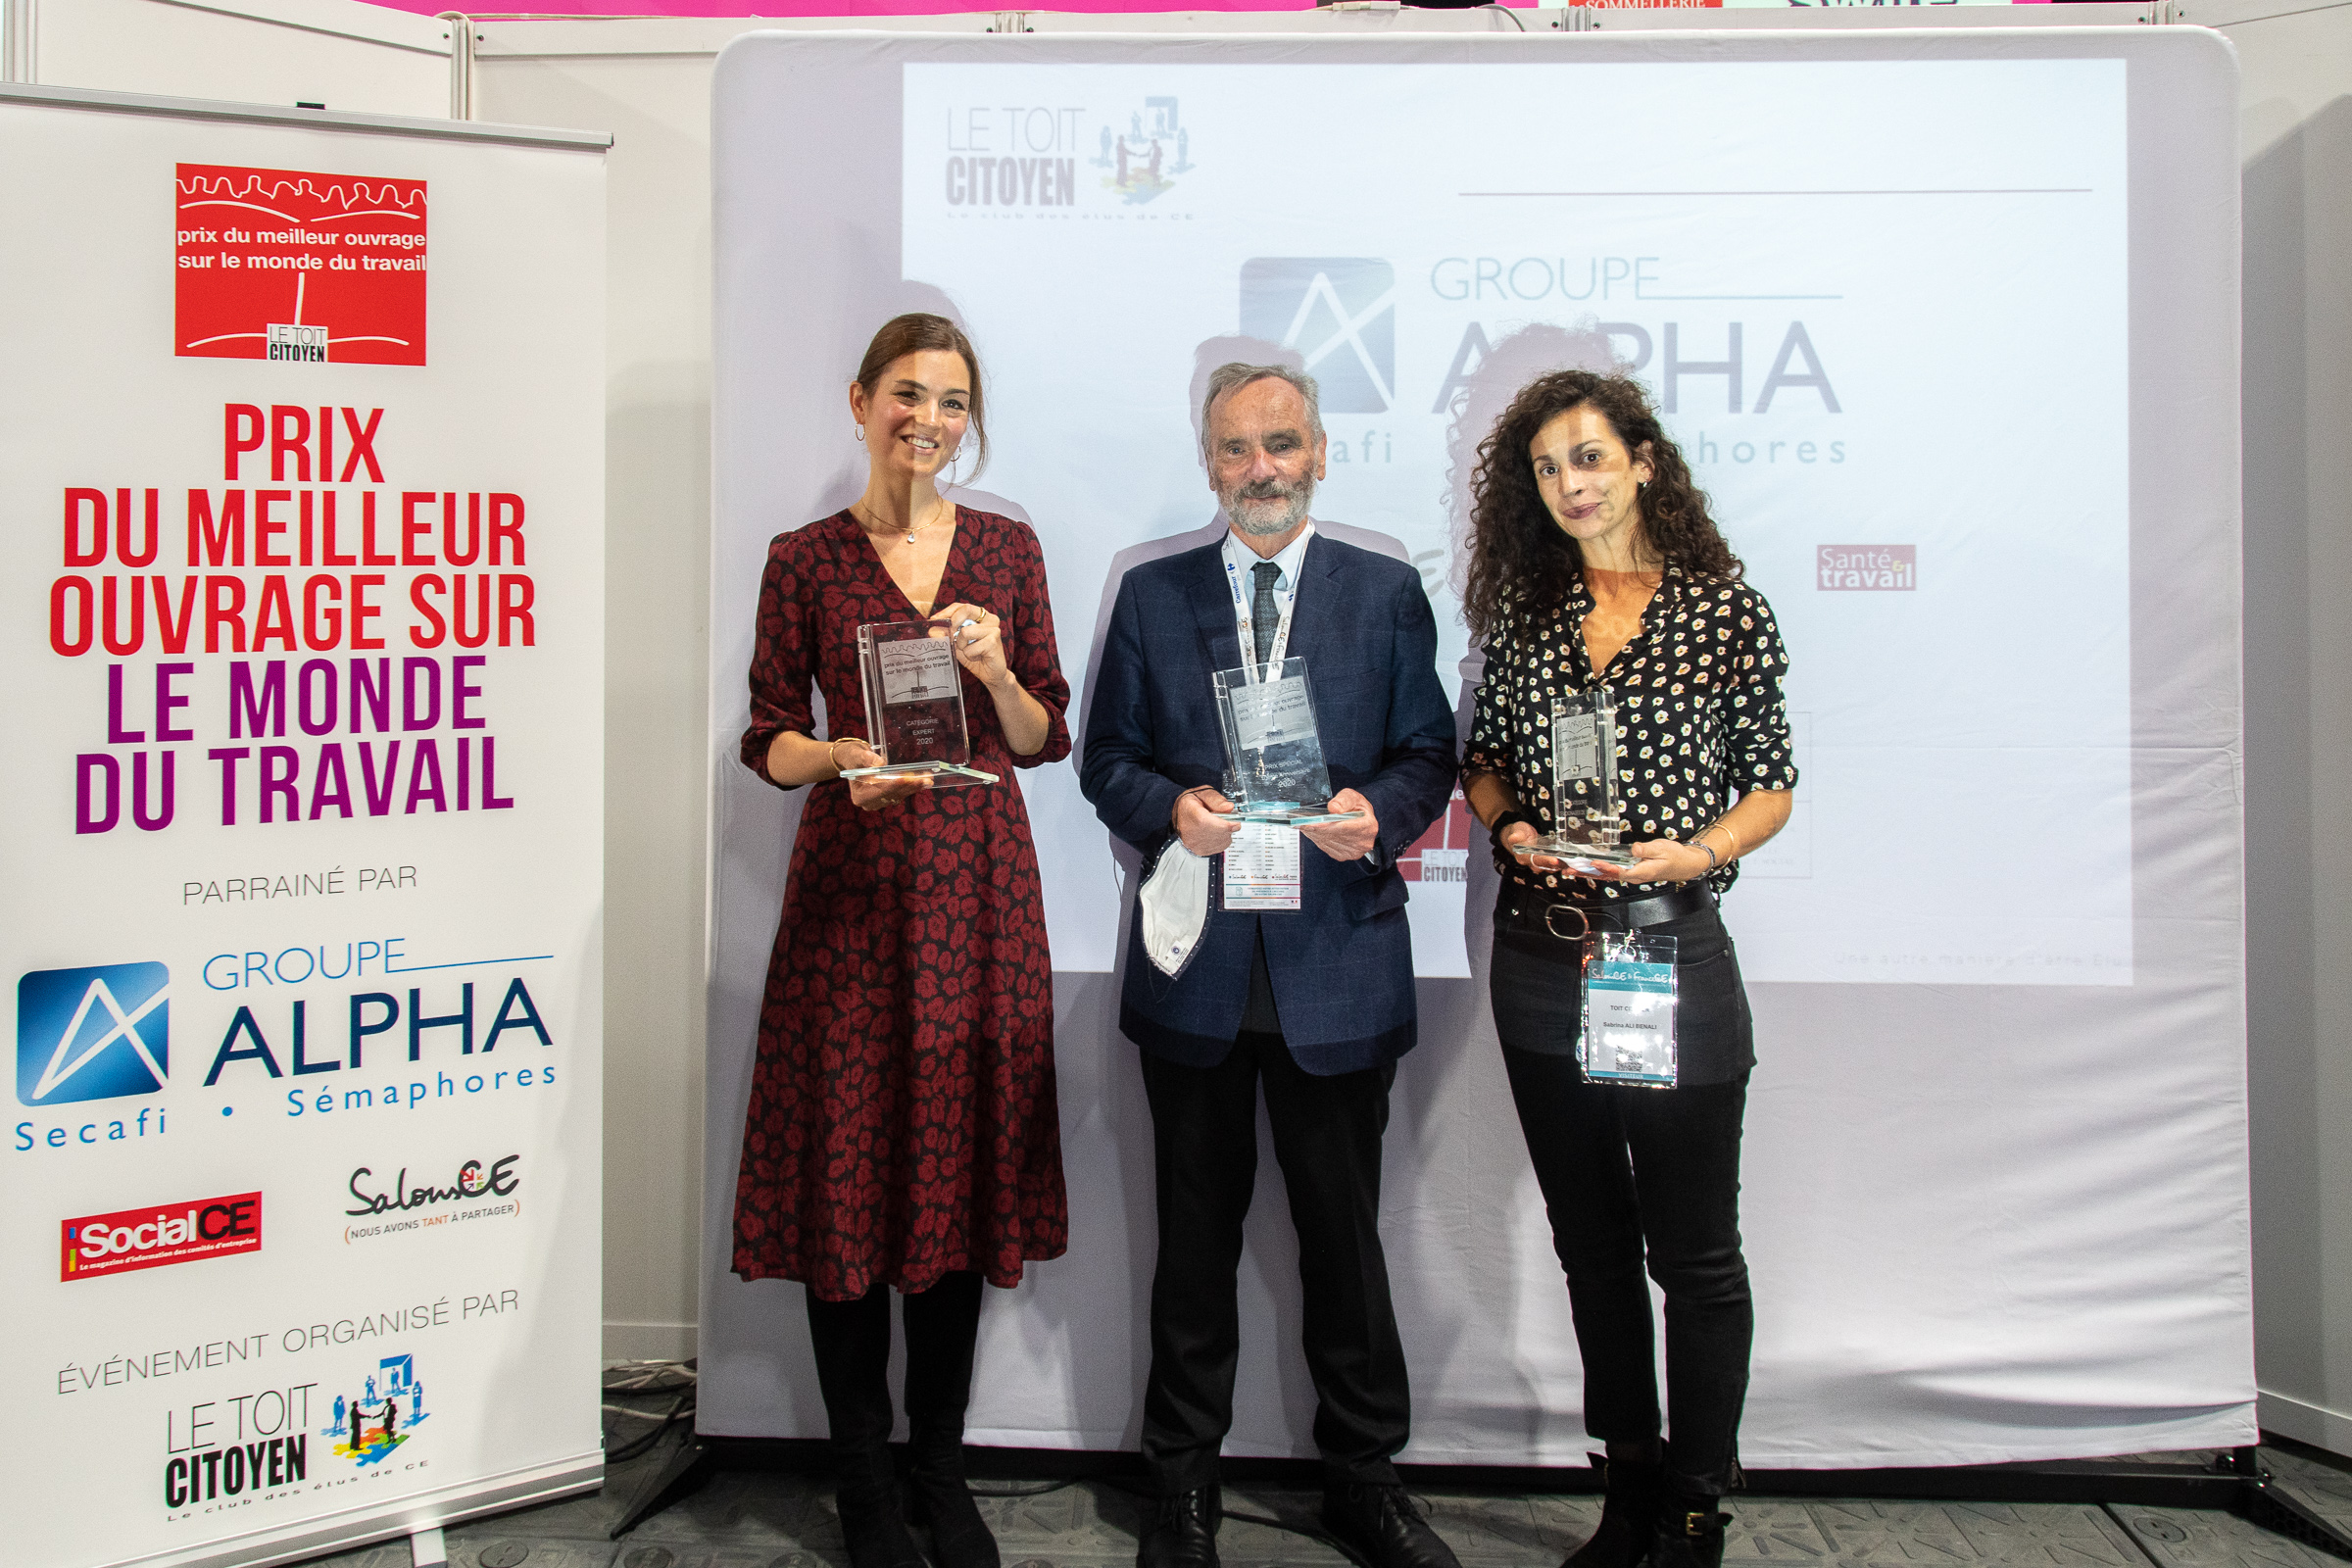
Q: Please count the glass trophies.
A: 3